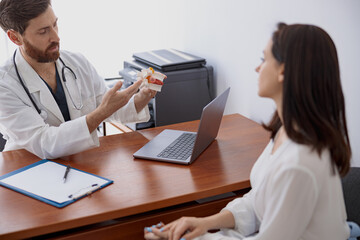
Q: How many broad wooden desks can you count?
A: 1